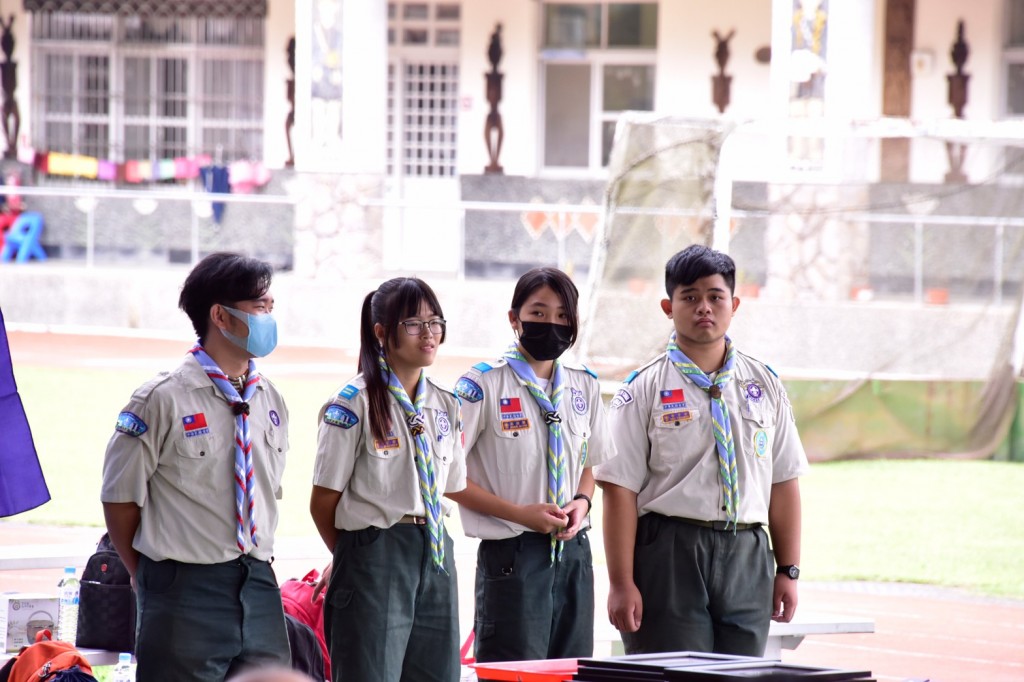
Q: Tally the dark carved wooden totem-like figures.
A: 5